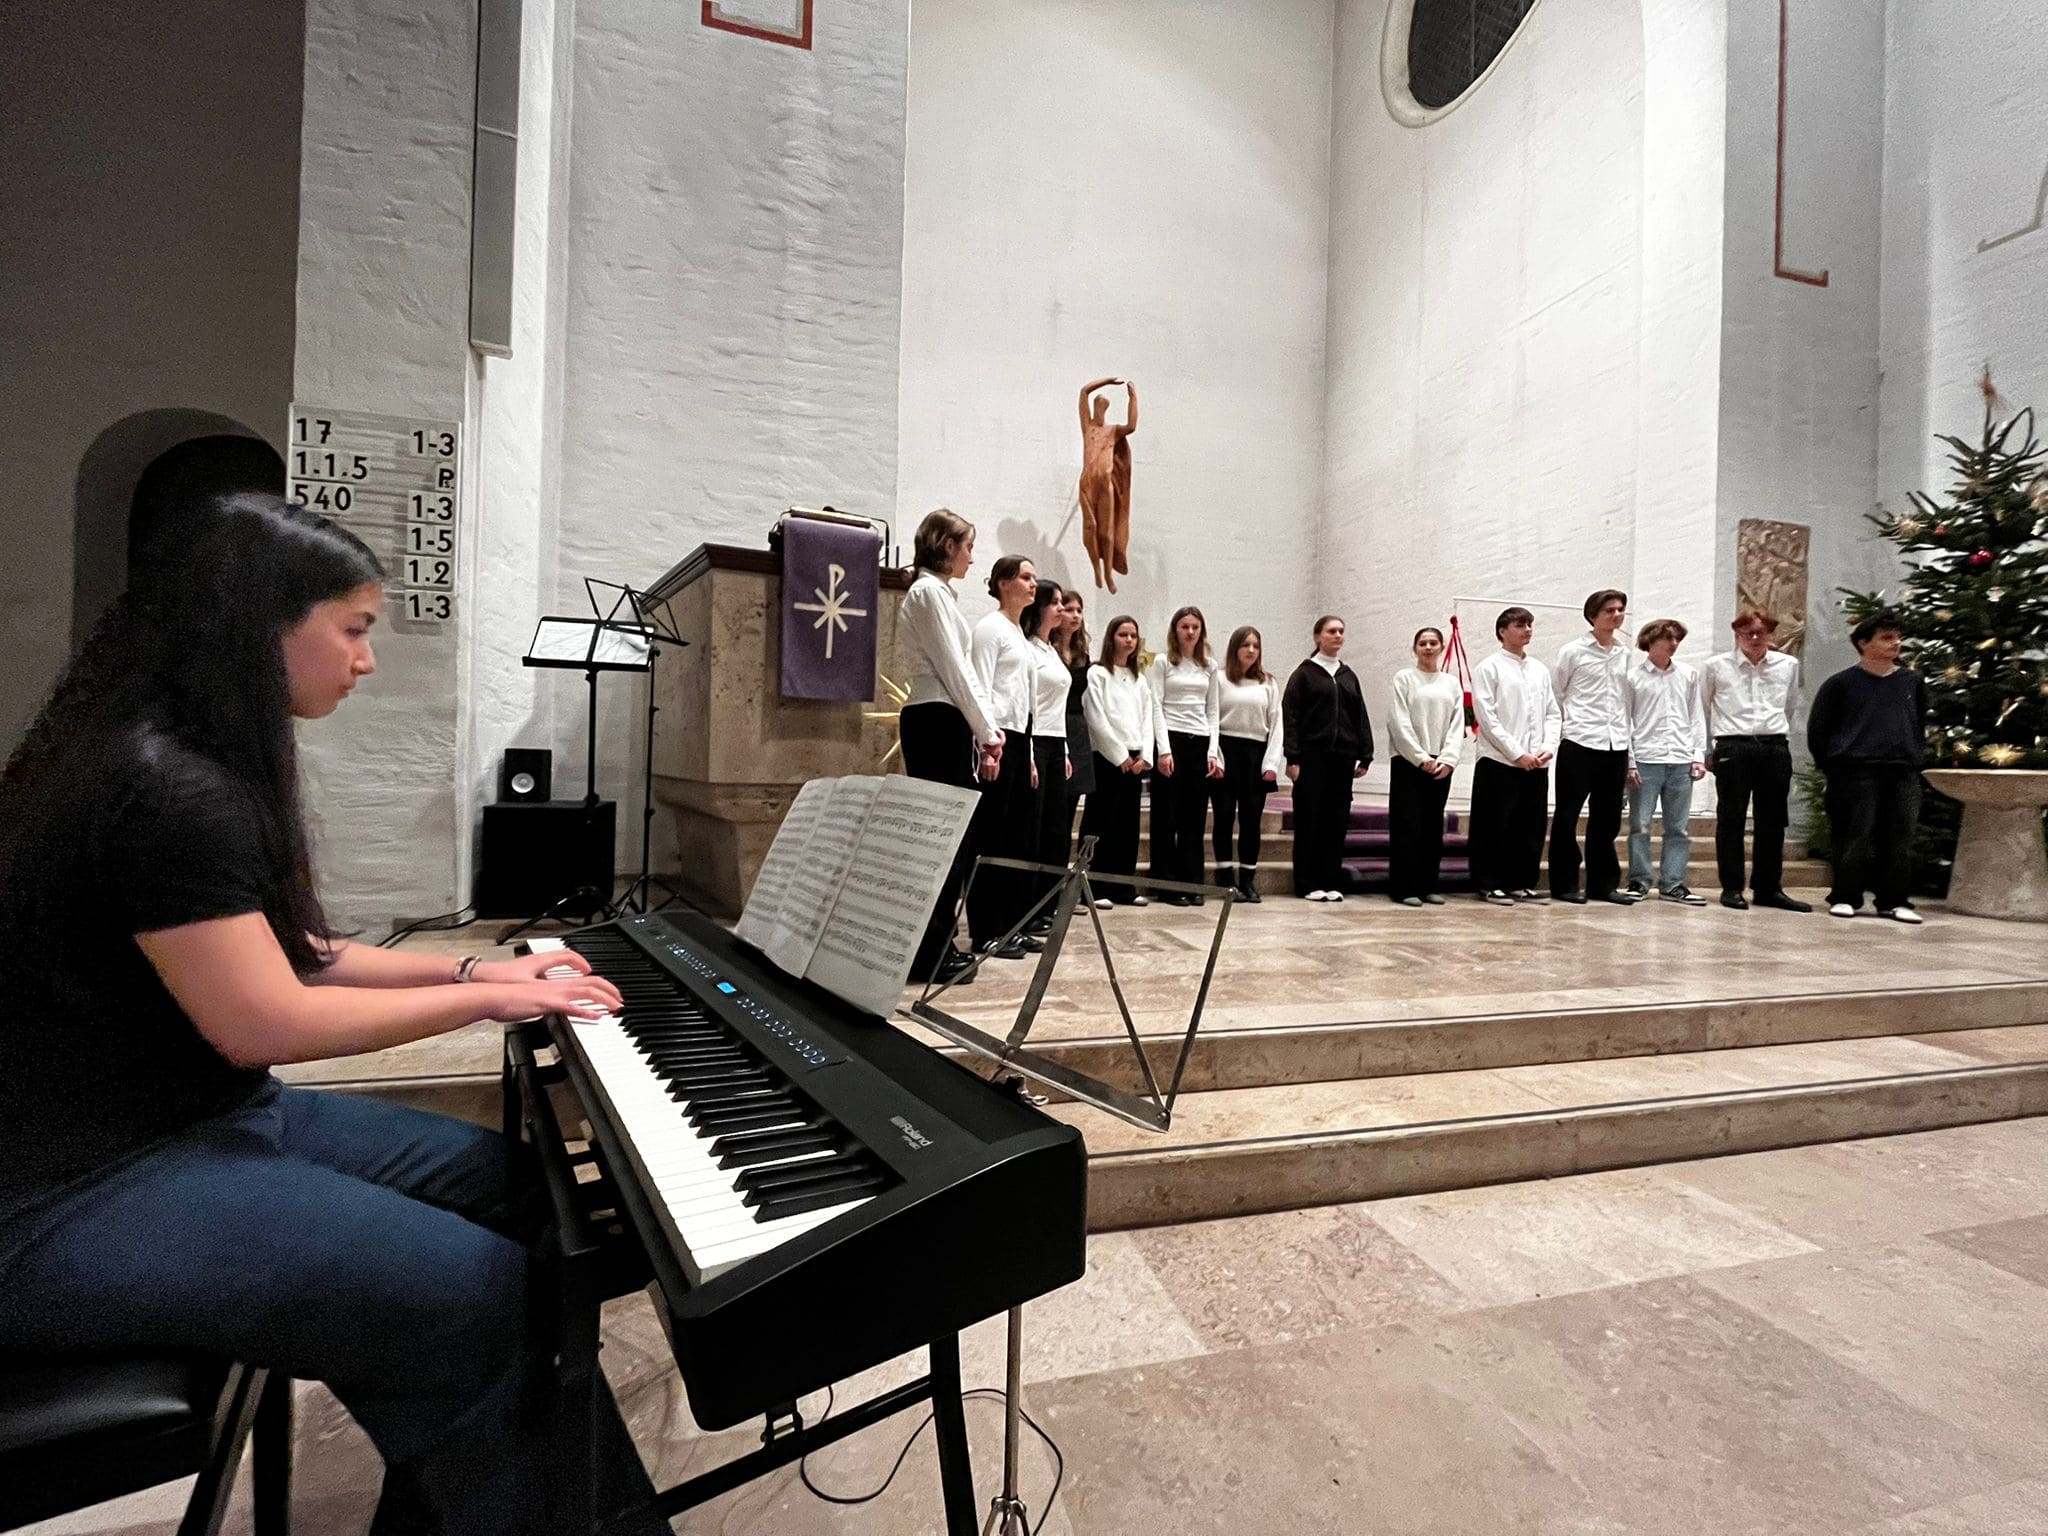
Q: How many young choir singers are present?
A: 14